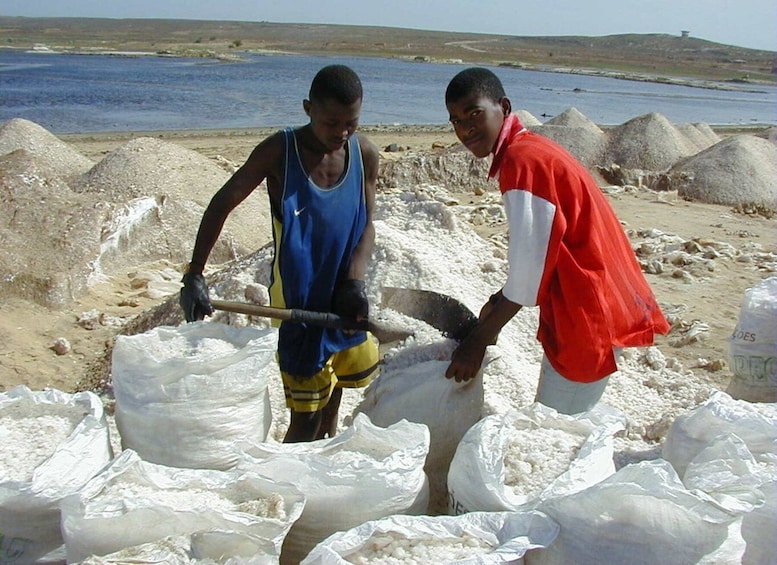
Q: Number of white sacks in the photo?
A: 12